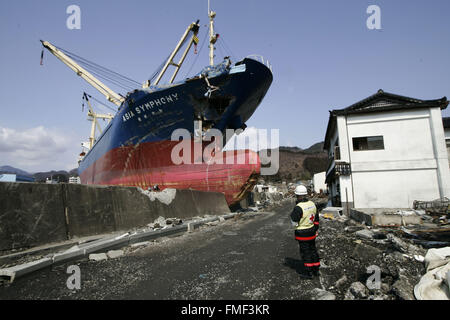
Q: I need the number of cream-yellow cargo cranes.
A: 3